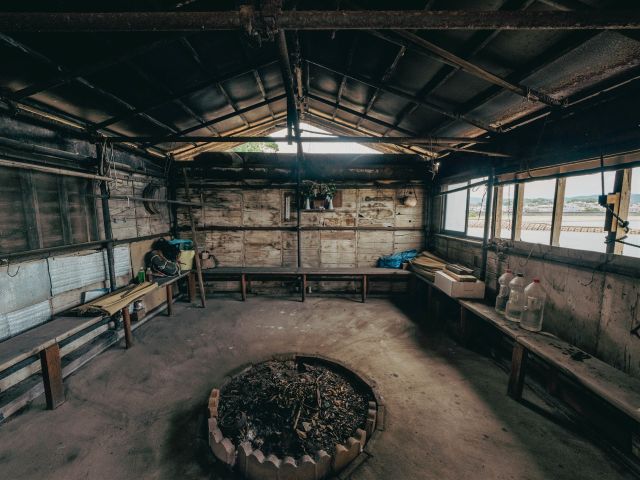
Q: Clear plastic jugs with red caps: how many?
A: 2